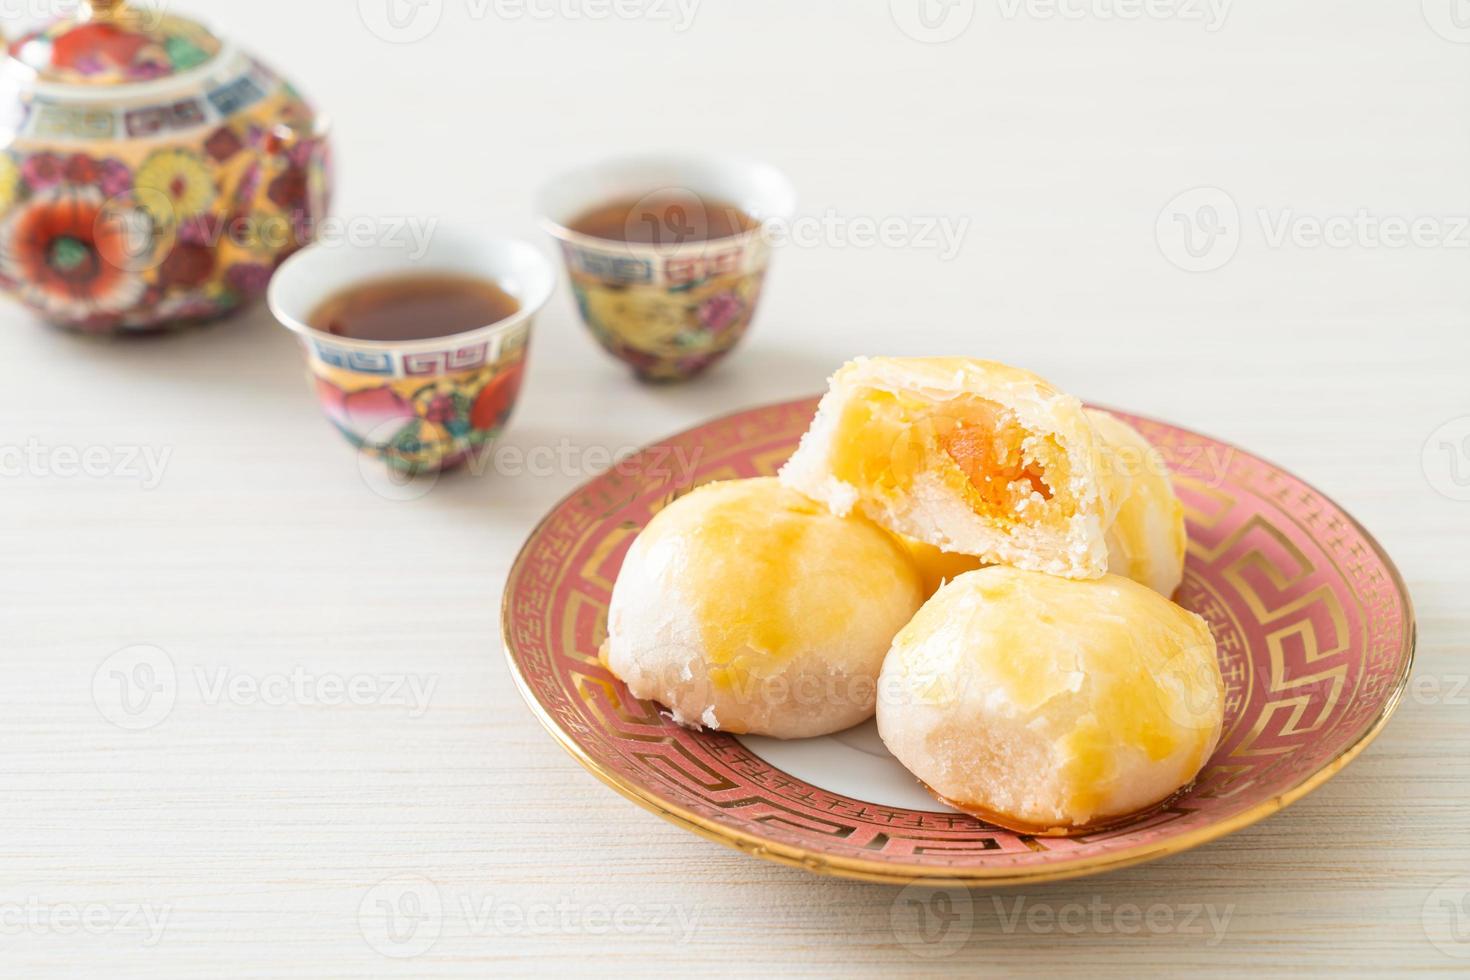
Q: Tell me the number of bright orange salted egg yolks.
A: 1